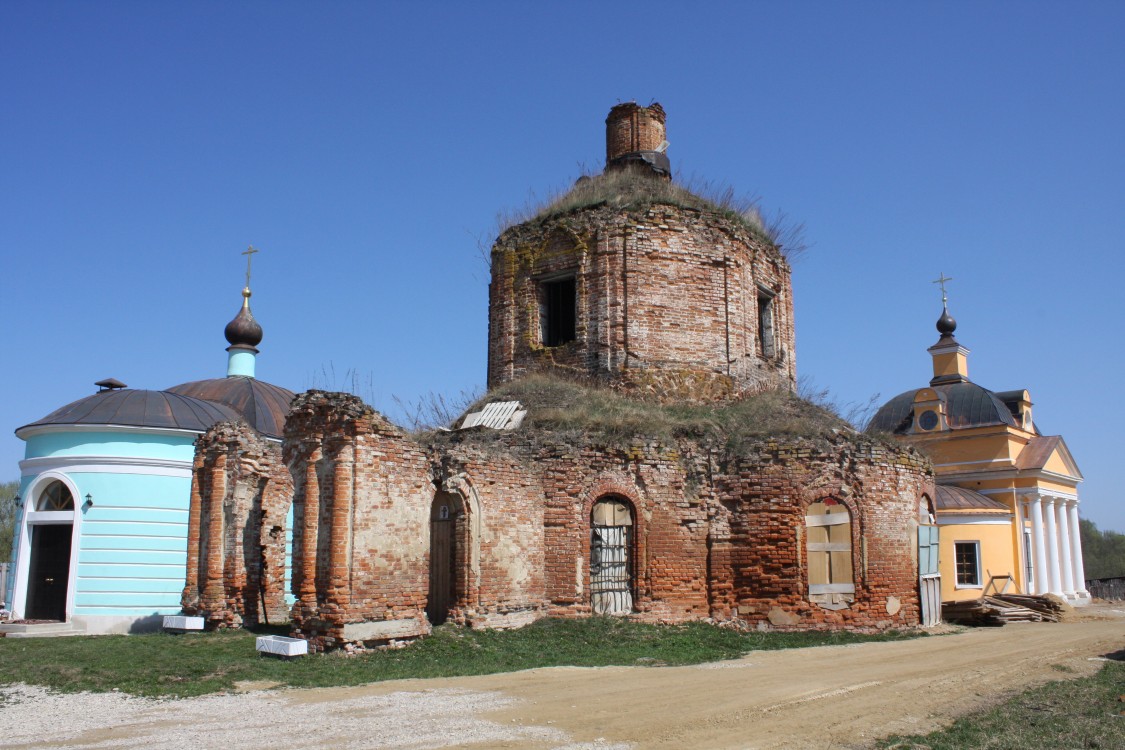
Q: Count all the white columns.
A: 4